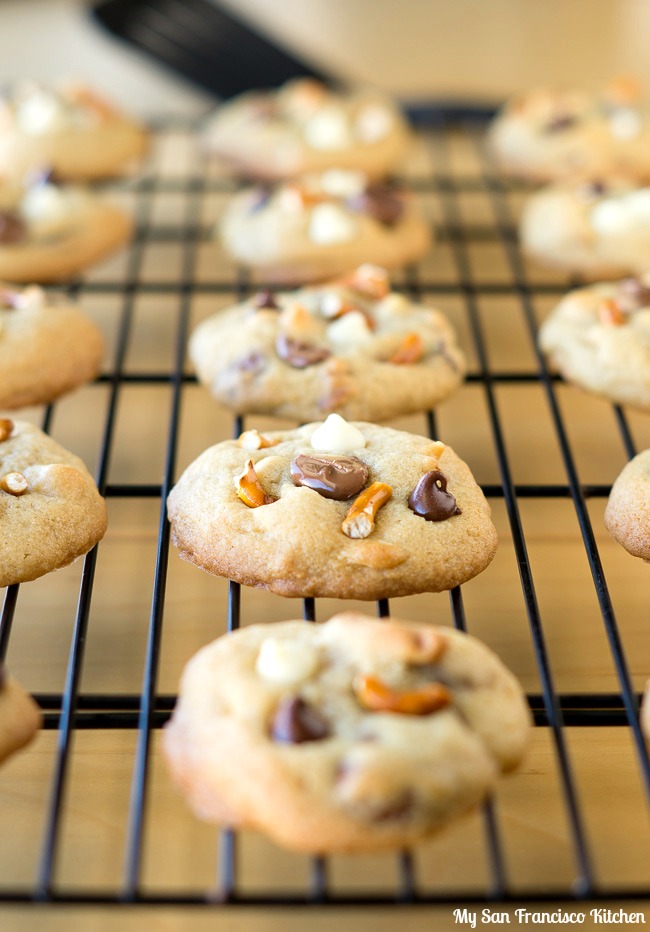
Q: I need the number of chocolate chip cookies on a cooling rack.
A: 15